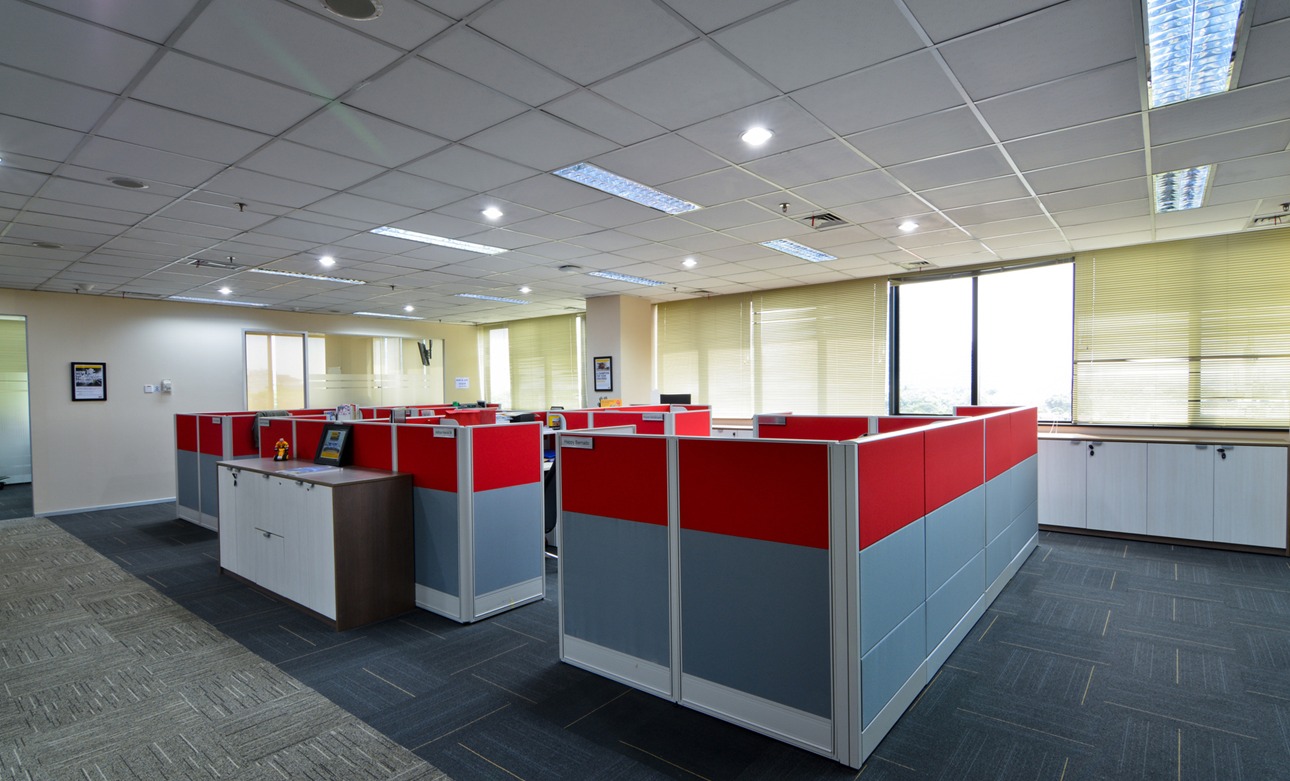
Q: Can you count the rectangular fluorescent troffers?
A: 10